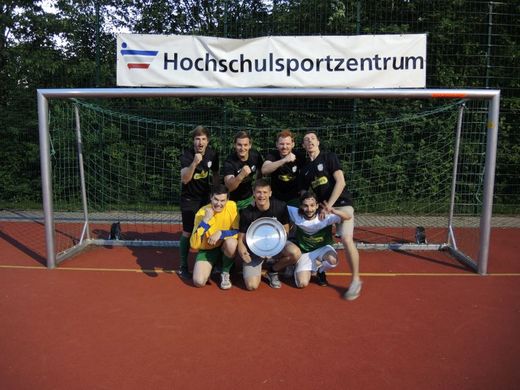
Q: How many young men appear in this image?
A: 7